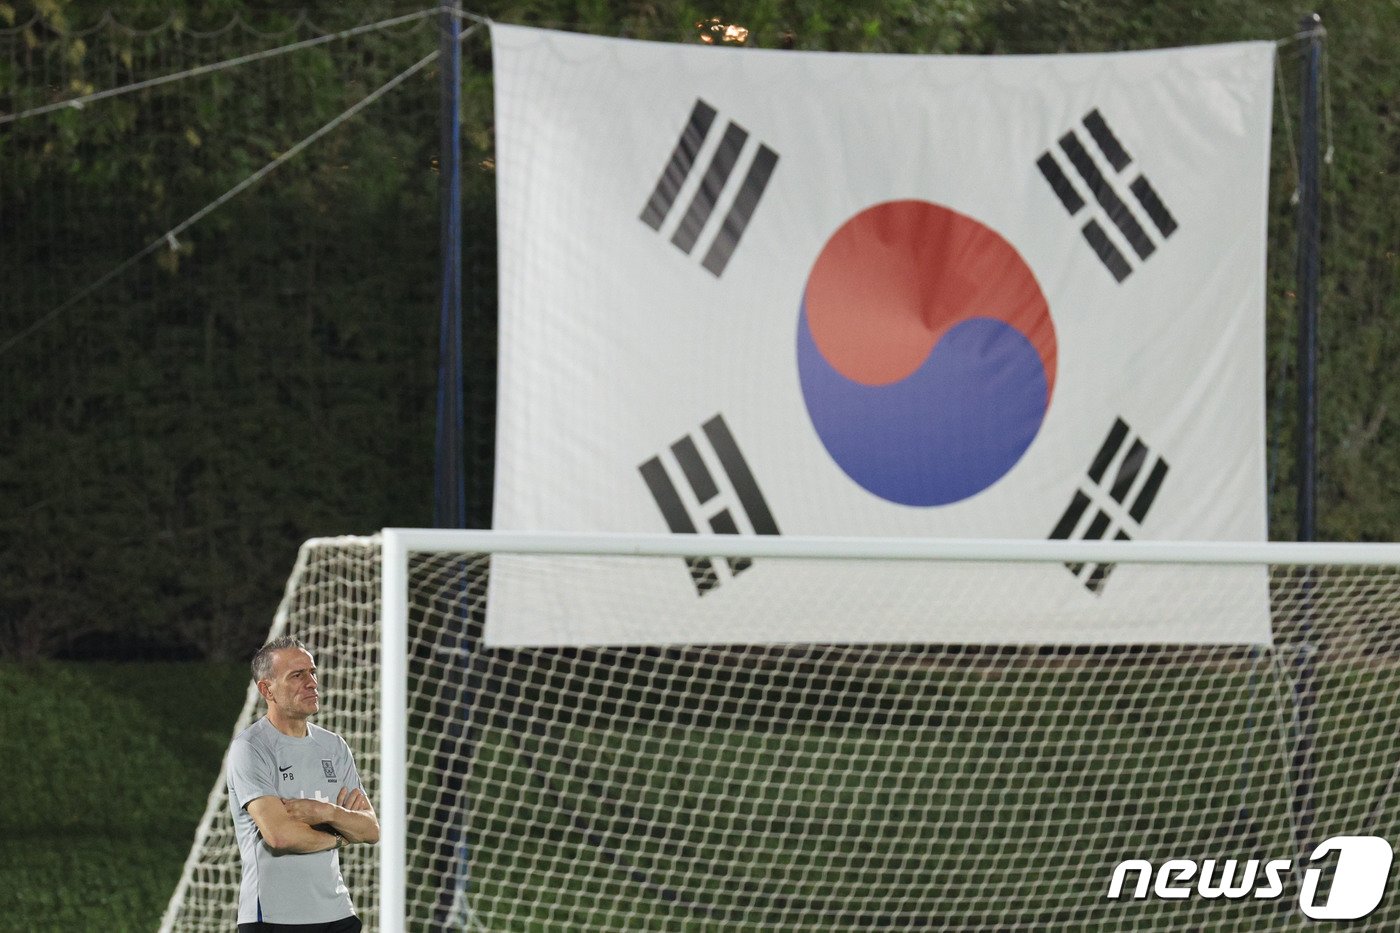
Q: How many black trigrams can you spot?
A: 4